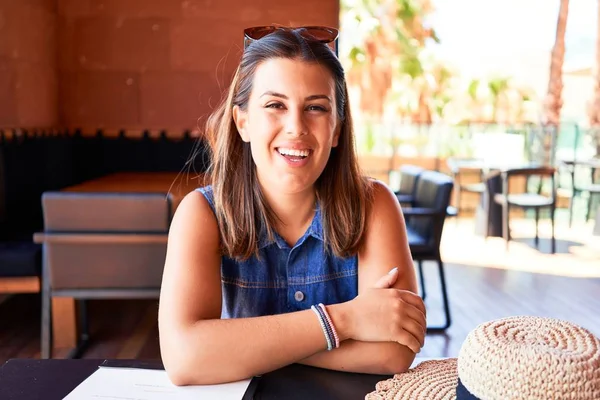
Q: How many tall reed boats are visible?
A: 0